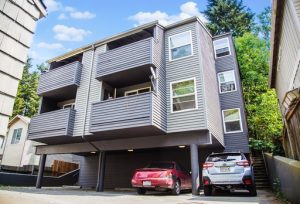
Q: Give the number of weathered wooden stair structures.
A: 1